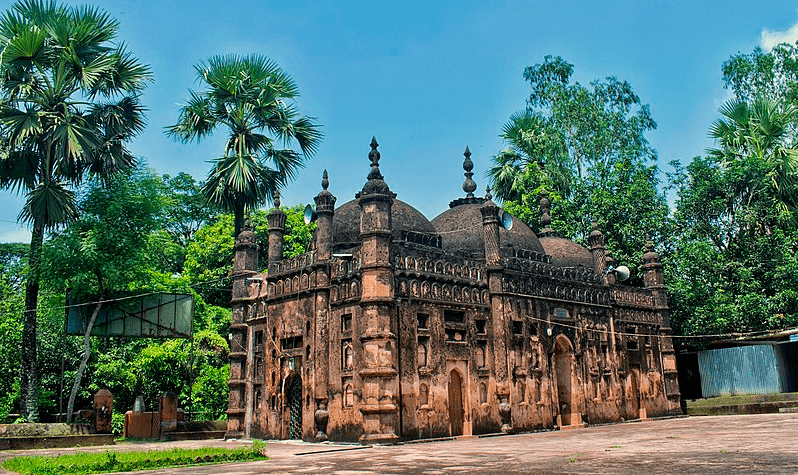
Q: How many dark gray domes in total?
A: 3